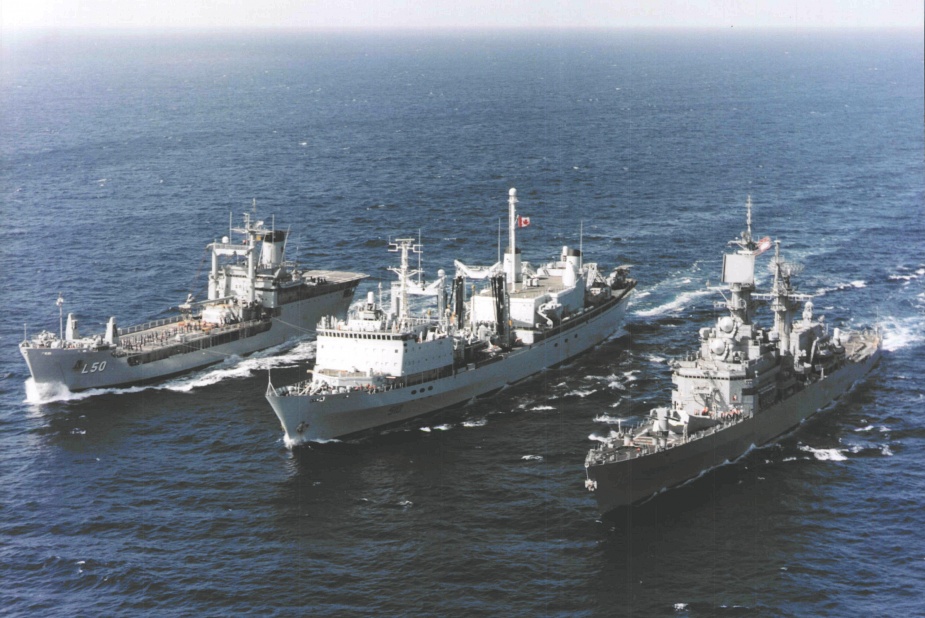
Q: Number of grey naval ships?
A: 3